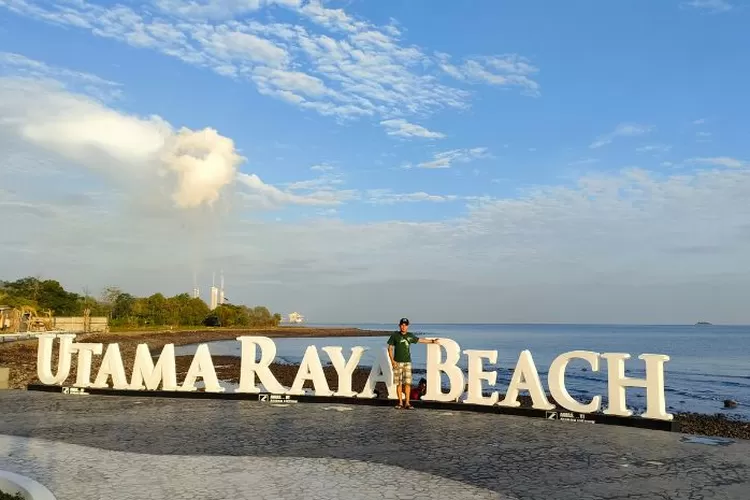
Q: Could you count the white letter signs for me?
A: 14